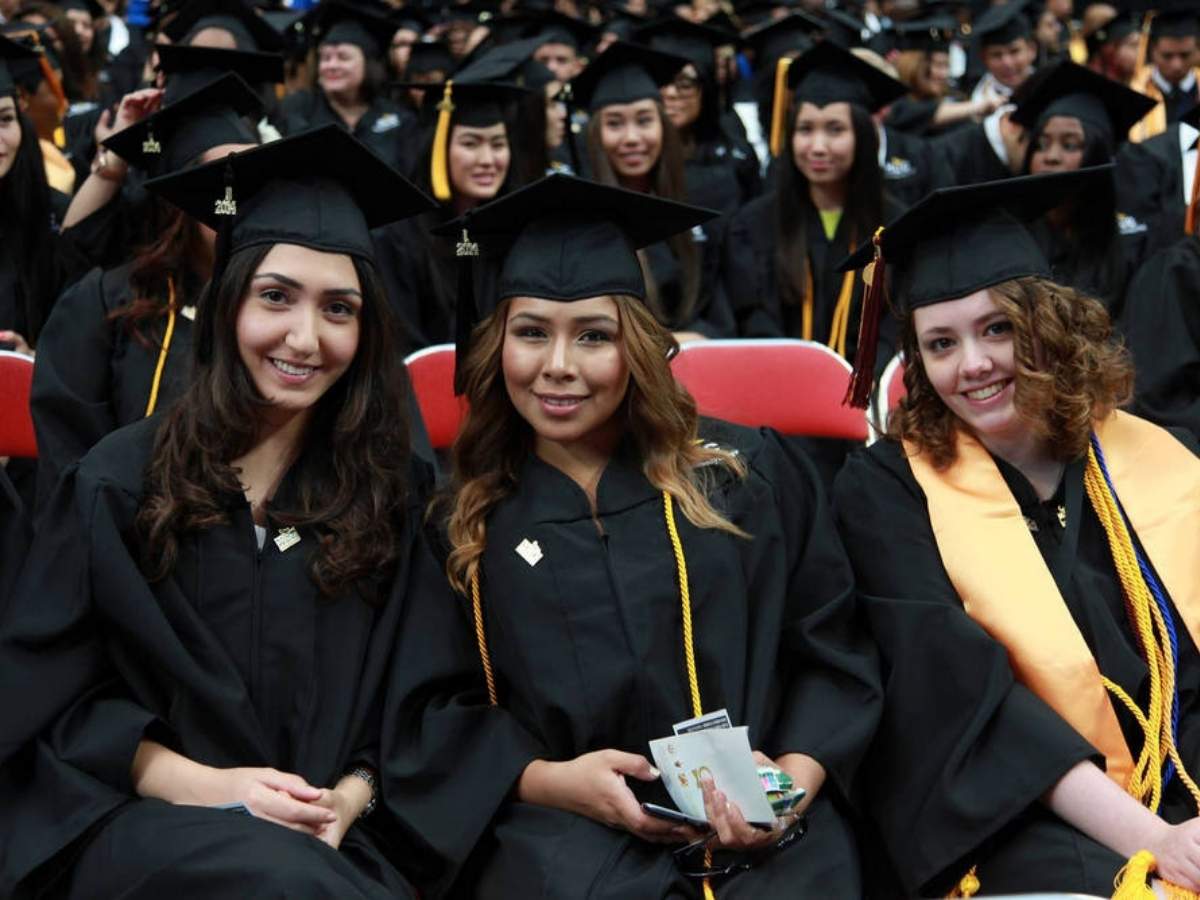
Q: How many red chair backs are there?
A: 4